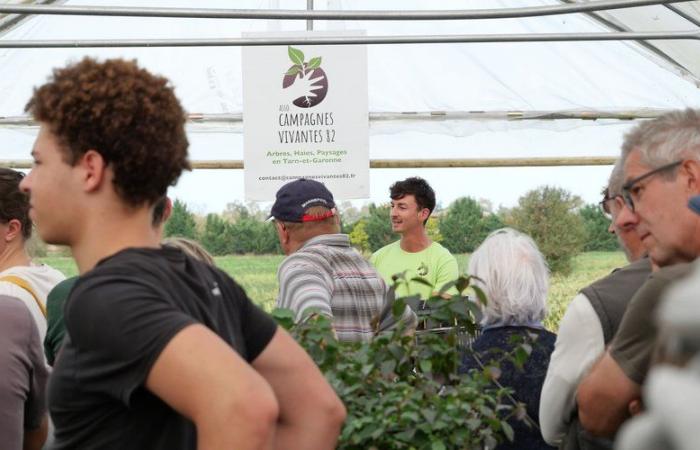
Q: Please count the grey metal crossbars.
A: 2